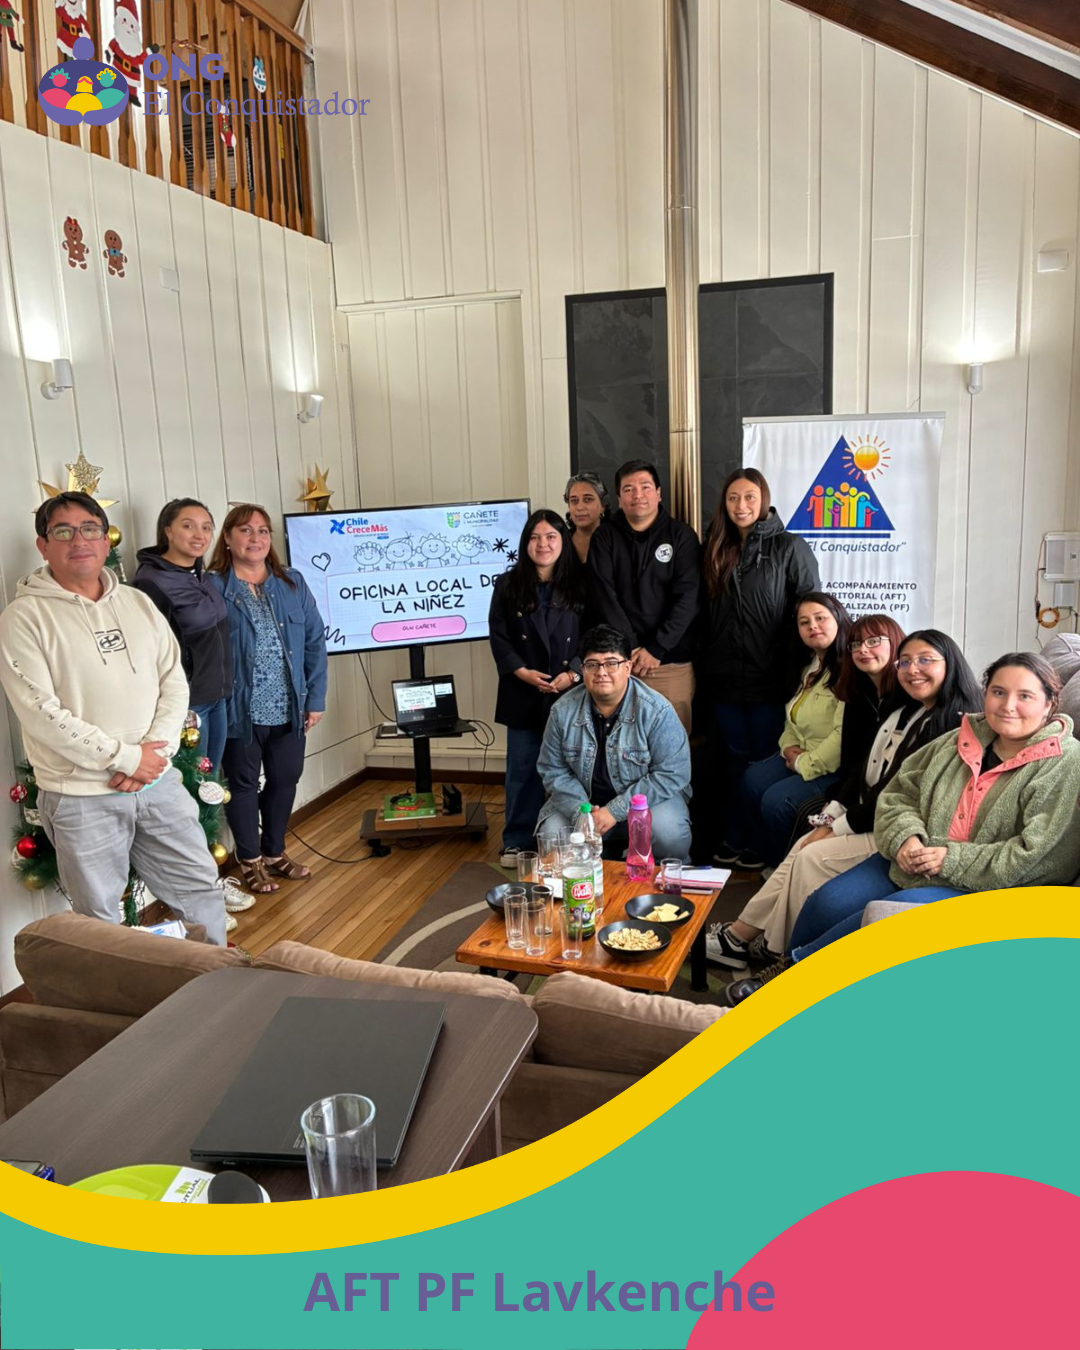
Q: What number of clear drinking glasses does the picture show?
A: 11